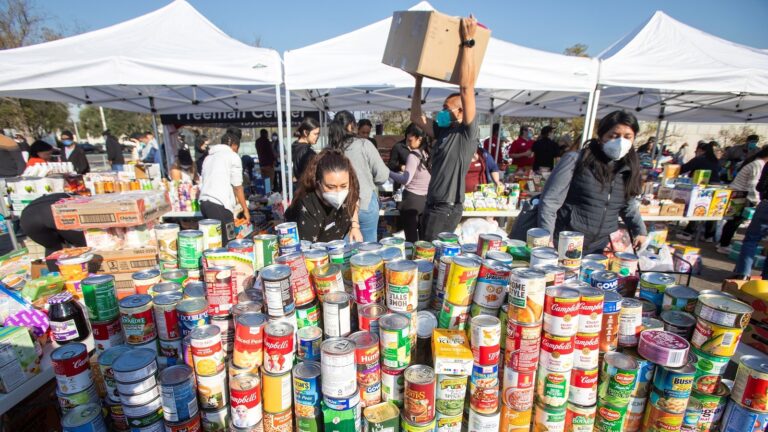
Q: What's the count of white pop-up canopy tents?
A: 3